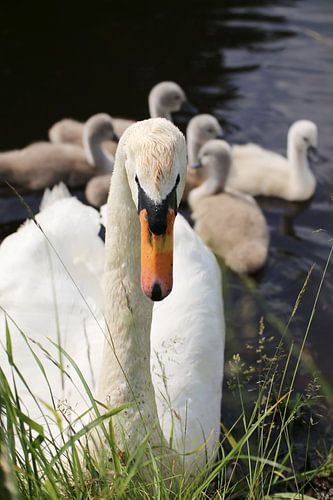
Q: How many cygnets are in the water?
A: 5